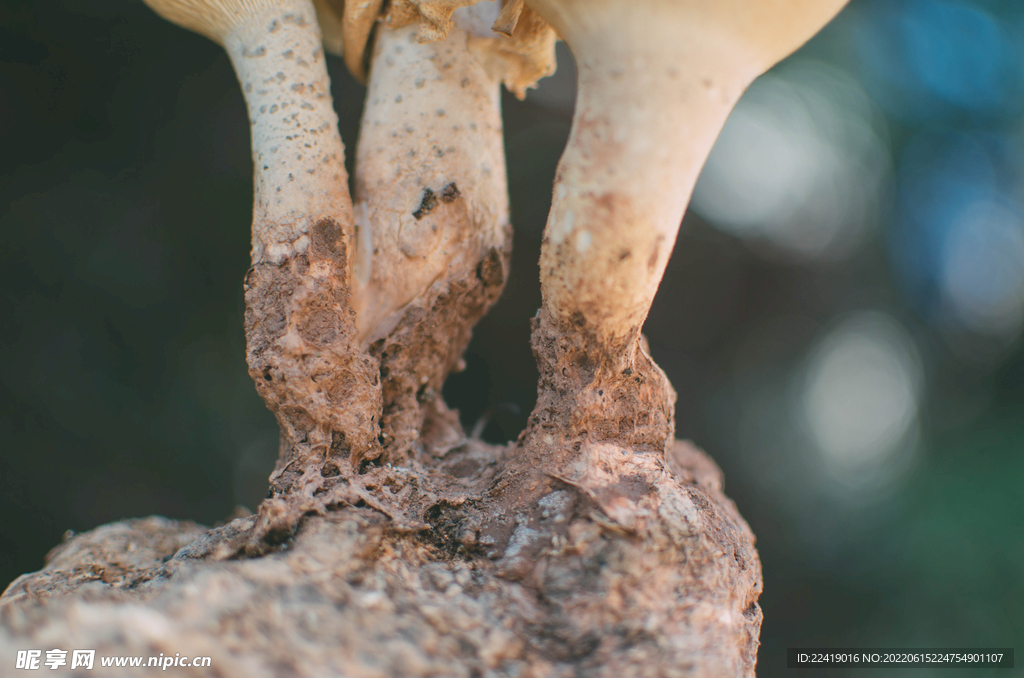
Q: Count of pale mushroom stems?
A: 3